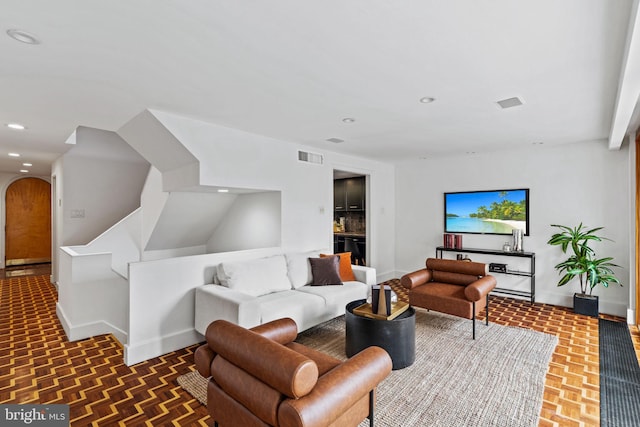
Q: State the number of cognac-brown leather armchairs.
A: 2